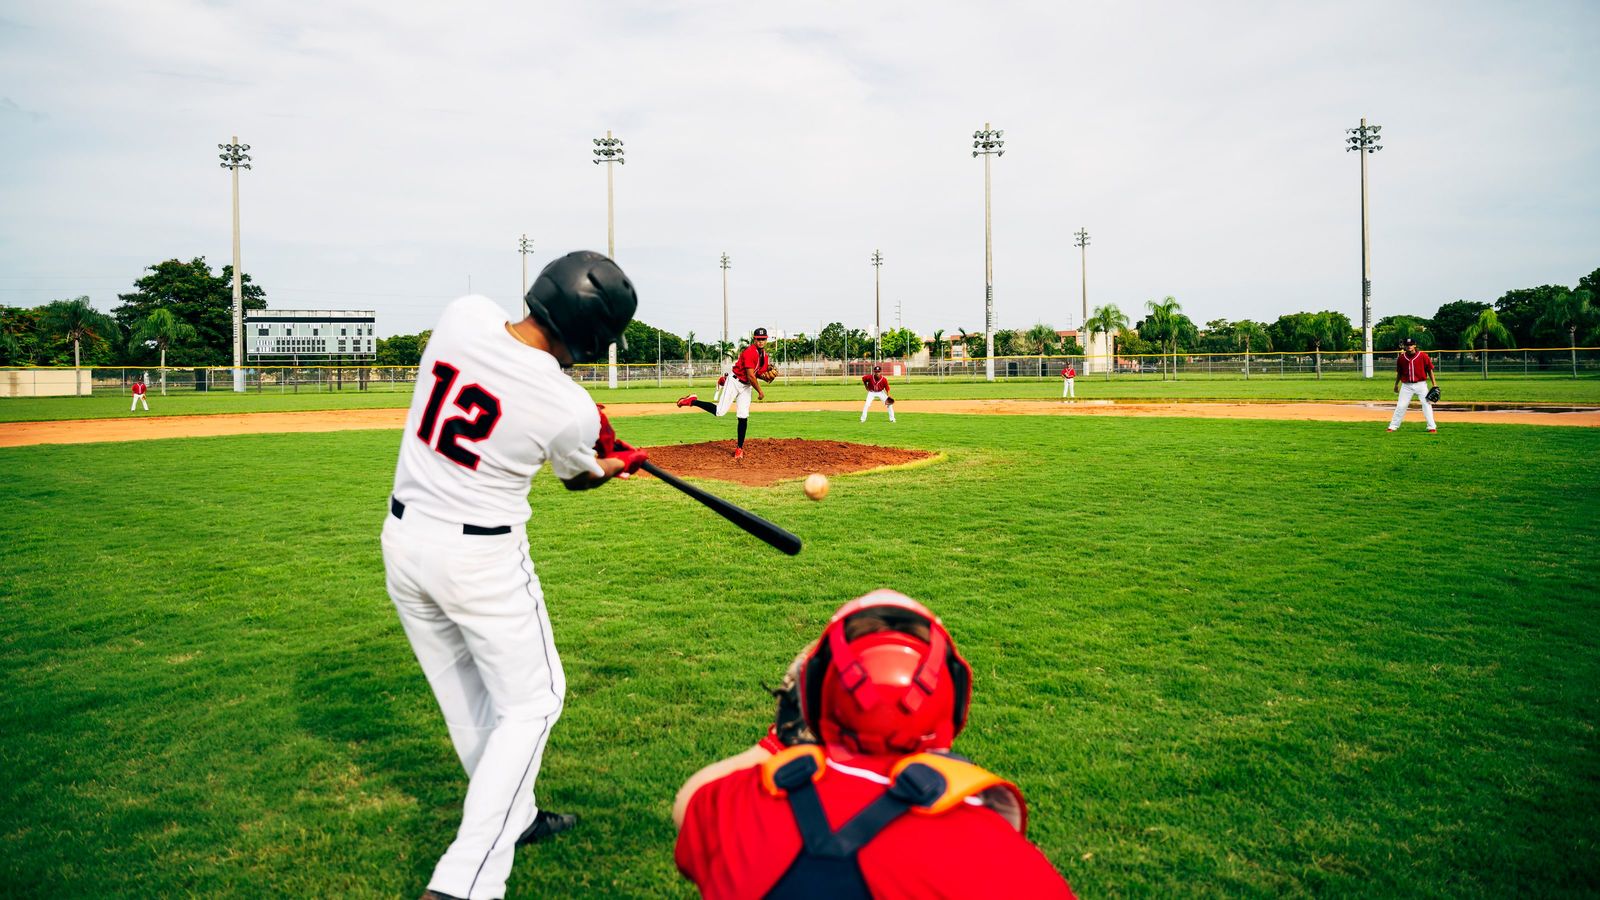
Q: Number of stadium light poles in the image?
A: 8